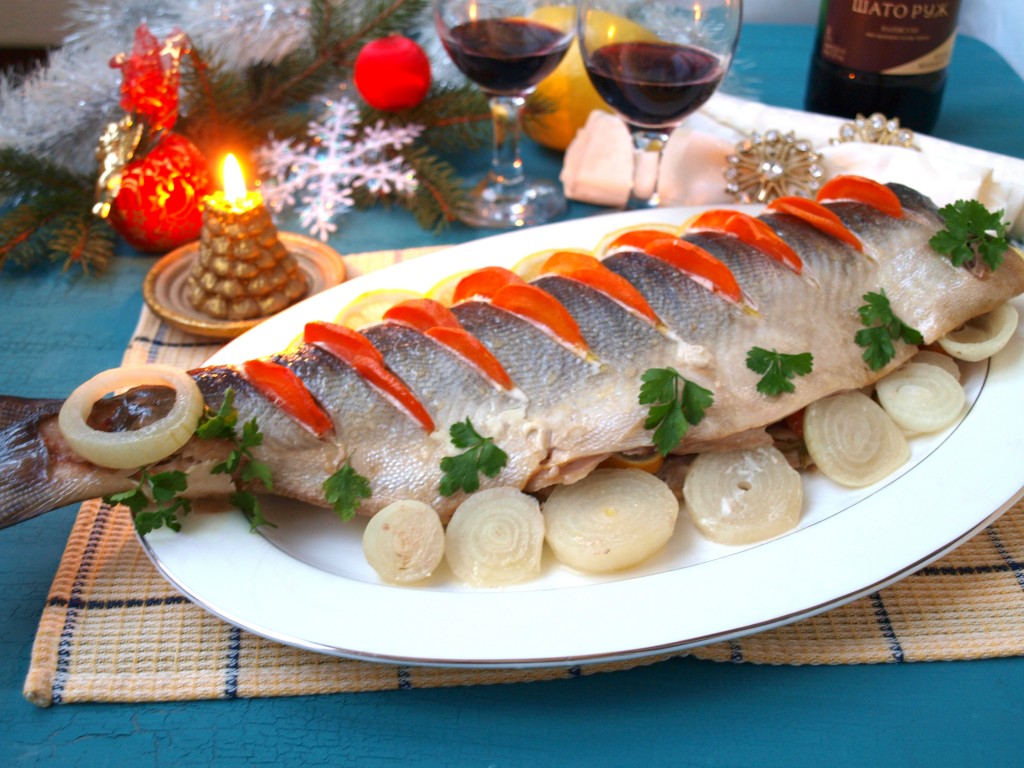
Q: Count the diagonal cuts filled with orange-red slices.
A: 9